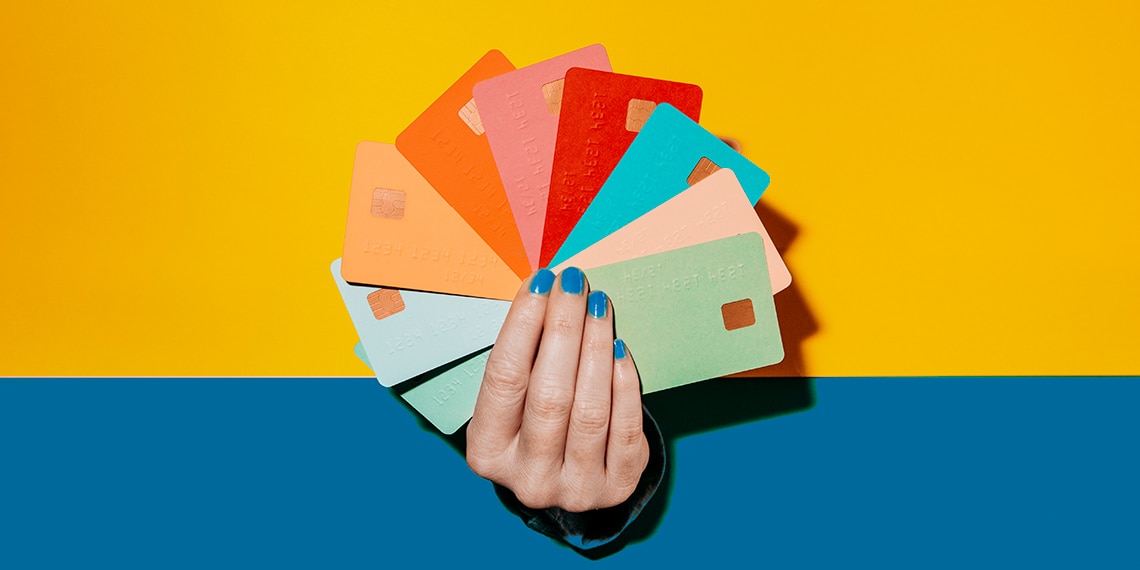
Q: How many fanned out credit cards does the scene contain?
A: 9